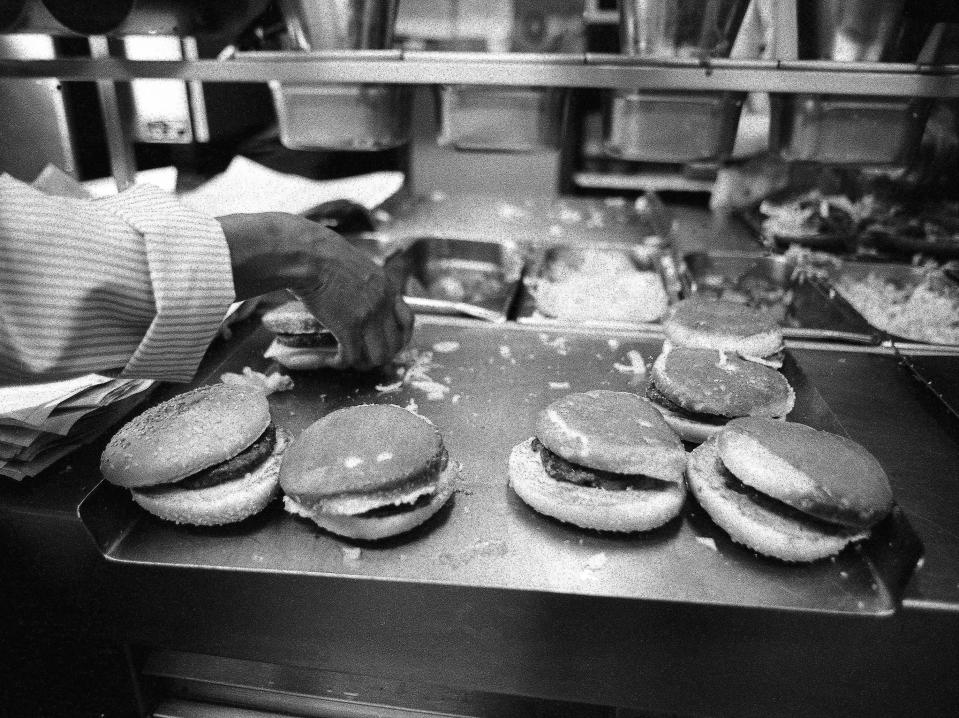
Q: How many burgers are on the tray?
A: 7